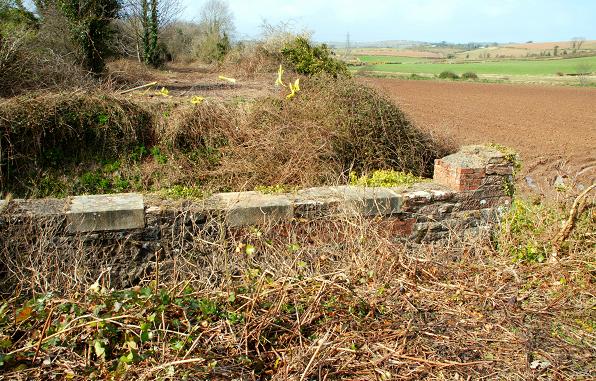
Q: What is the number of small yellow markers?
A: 5